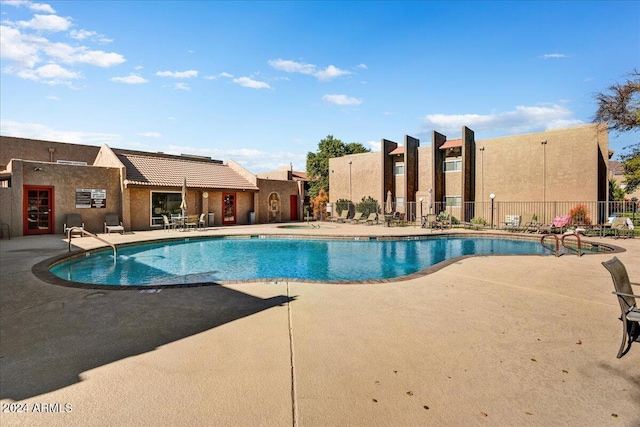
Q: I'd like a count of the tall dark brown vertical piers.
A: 4